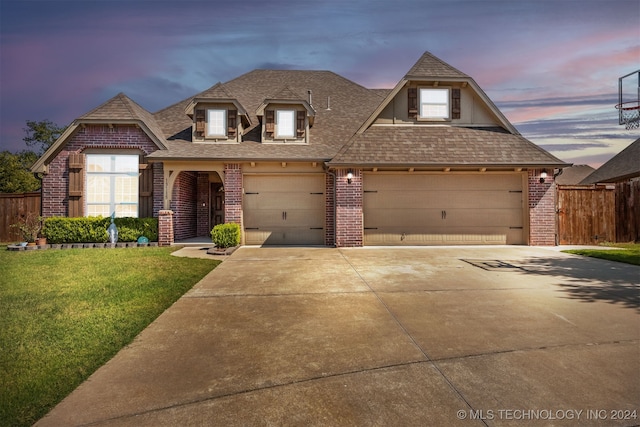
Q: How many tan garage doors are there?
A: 2